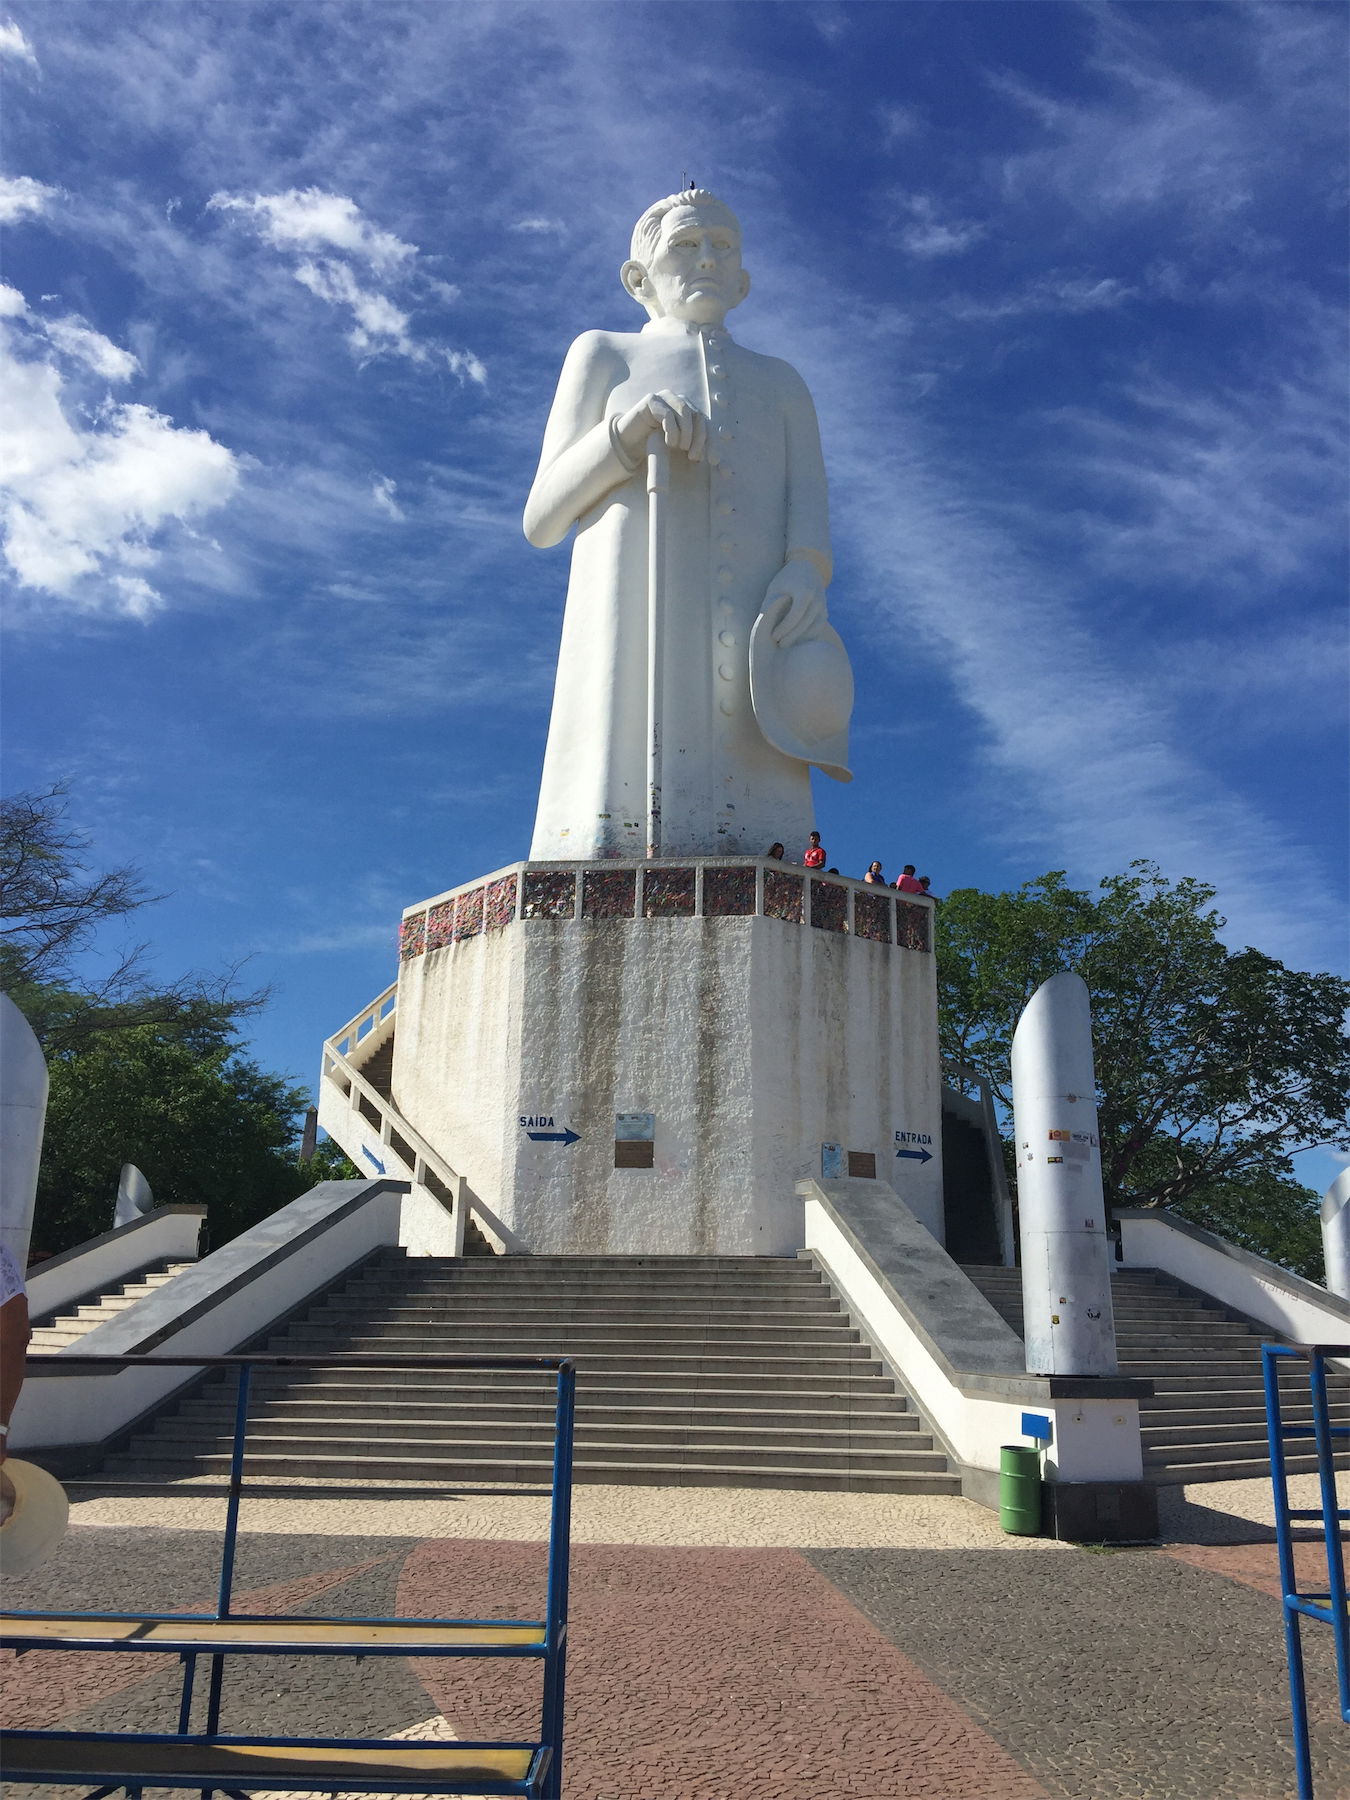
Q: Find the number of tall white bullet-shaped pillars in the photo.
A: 4